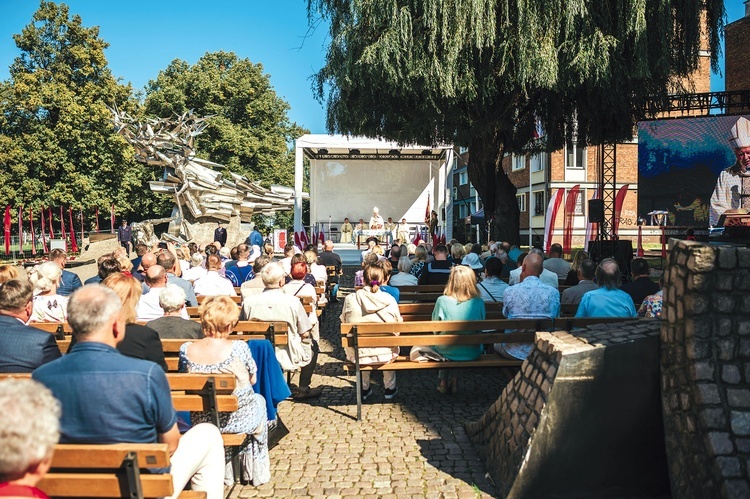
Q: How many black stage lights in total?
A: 4